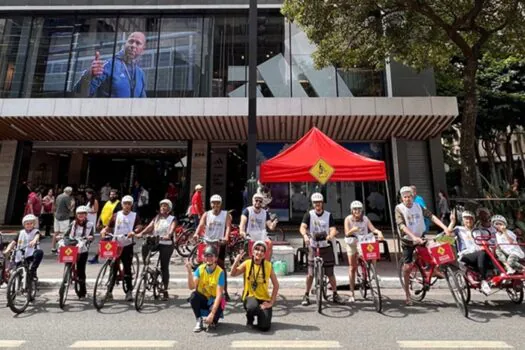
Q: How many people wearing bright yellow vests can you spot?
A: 3